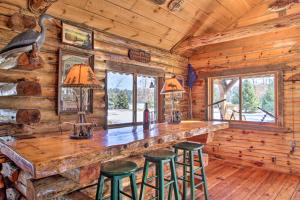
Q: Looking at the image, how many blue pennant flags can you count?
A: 1